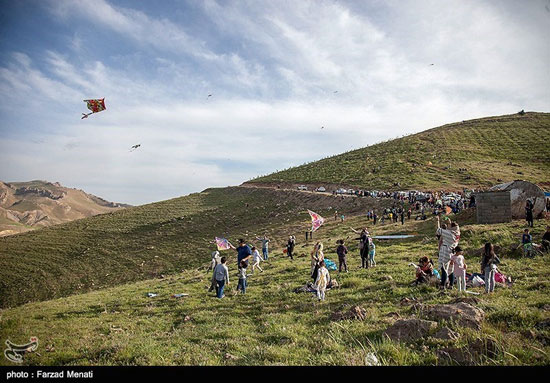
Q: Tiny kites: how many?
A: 5